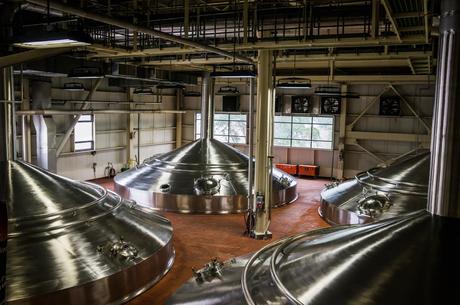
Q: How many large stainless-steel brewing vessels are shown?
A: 4